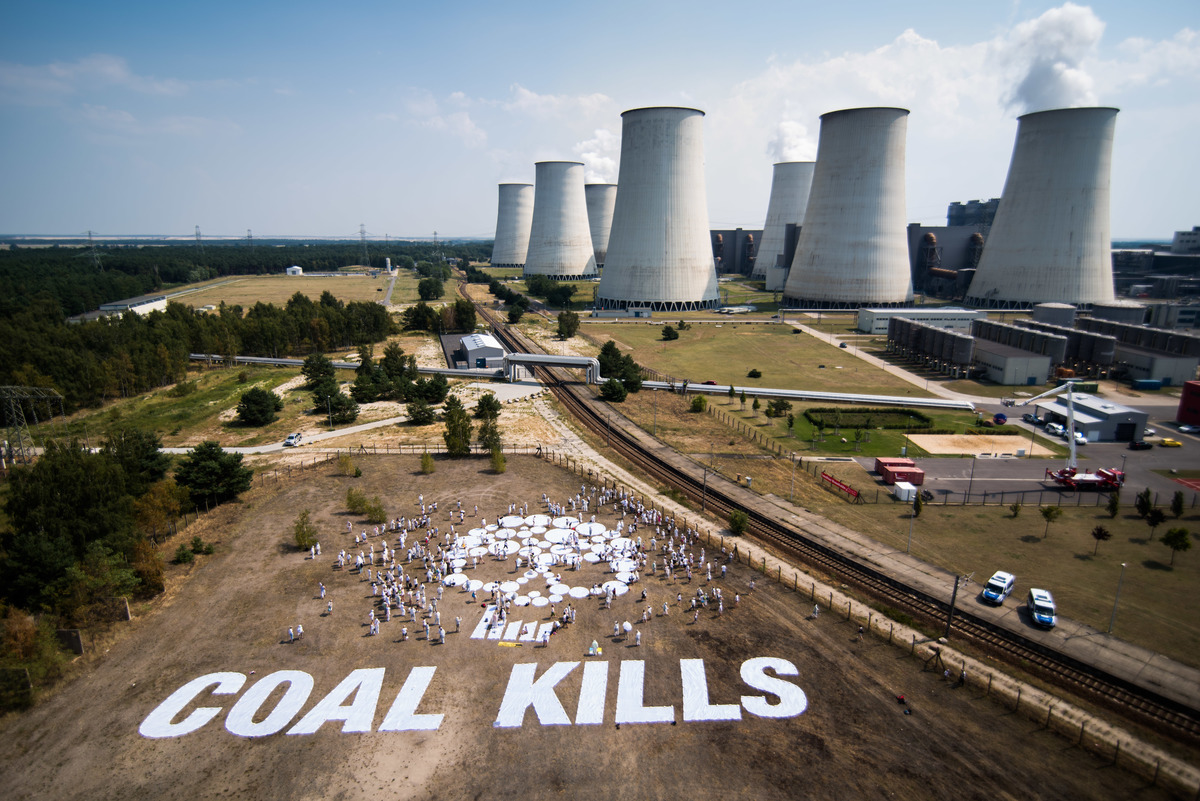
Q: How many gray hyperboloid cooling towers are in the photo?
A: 7